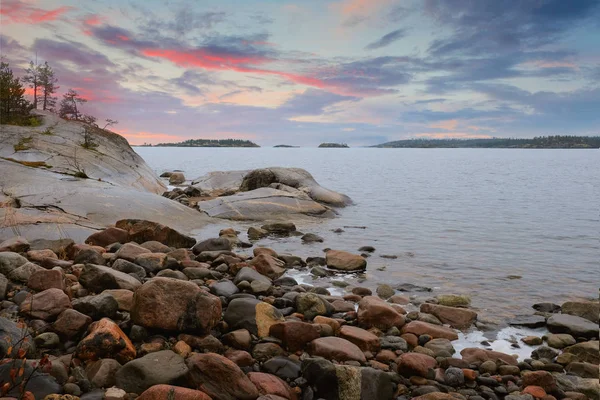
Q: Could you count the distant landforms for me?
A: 4